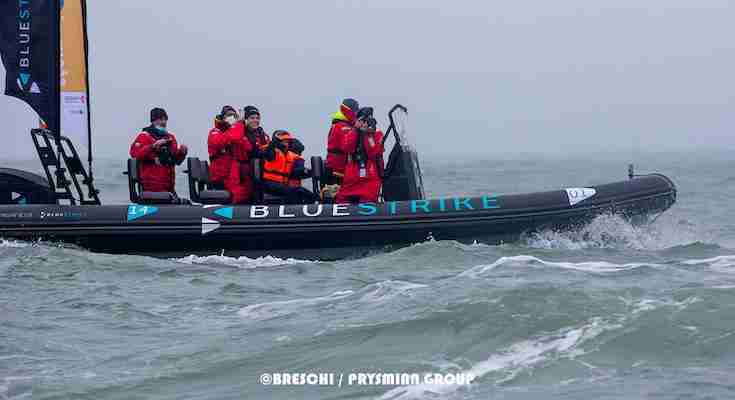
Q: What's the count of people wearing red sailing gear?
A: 5